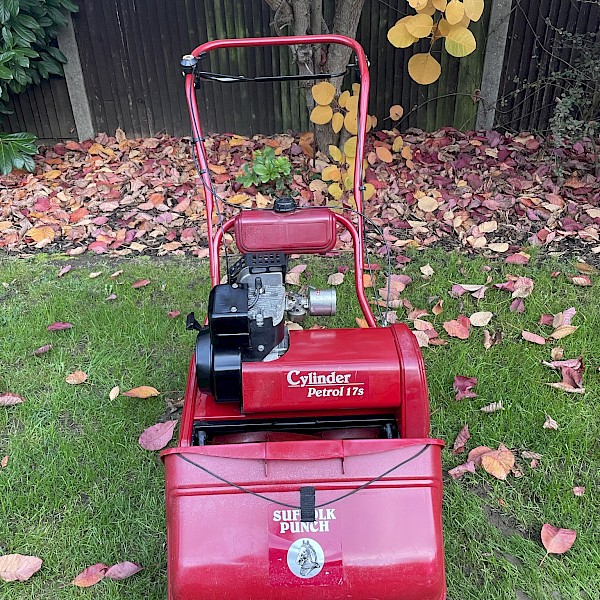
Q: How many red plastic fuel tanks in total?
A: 1